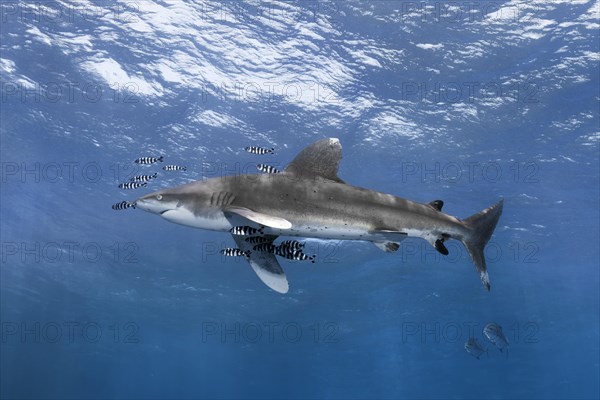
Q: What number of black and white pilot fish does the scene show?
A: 14